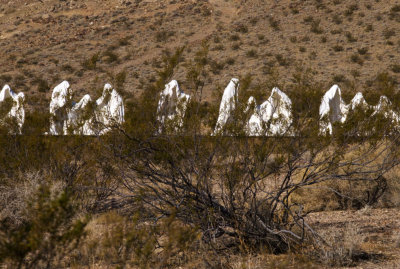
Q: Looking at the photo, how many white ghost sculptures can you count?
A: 13